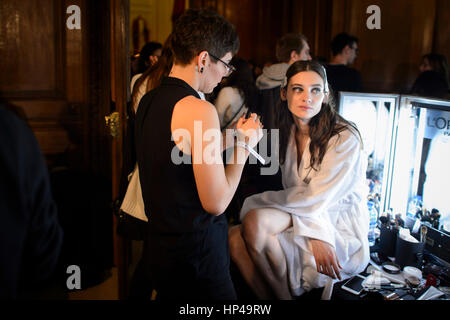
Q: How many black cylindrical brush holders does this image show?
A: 2